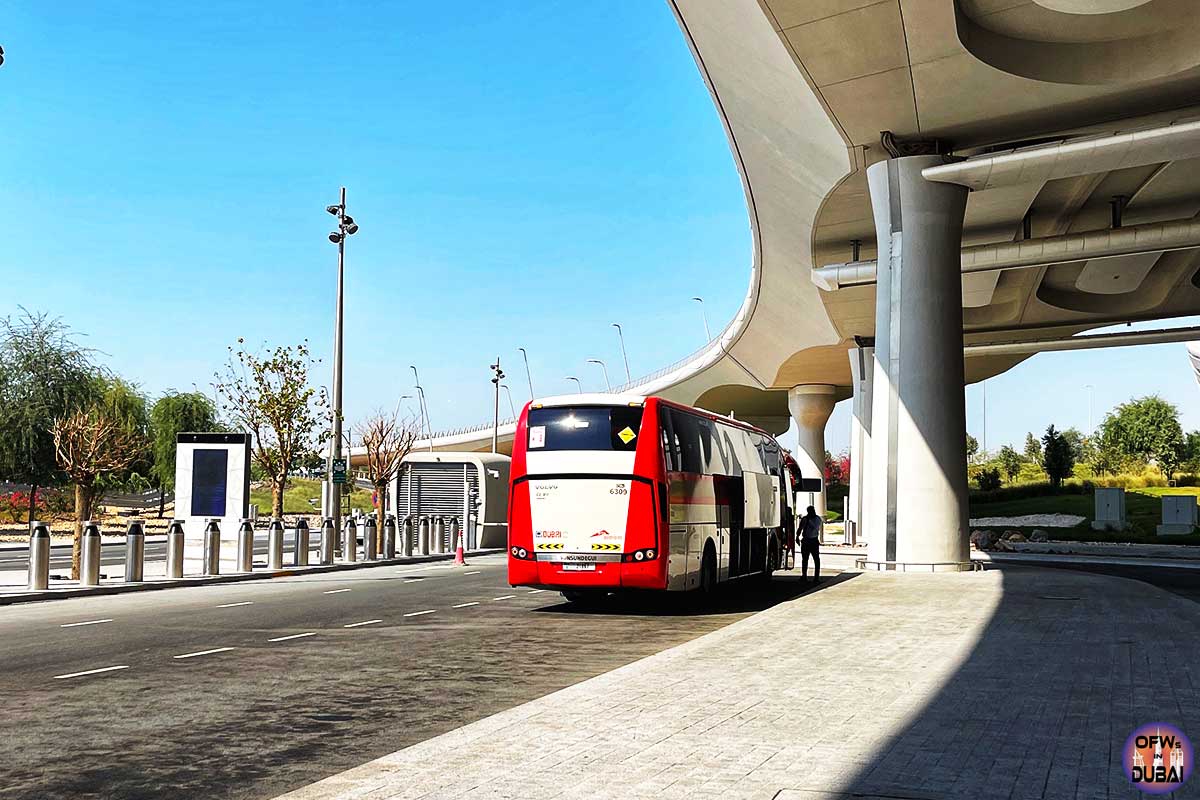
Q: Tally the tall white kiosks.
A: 1